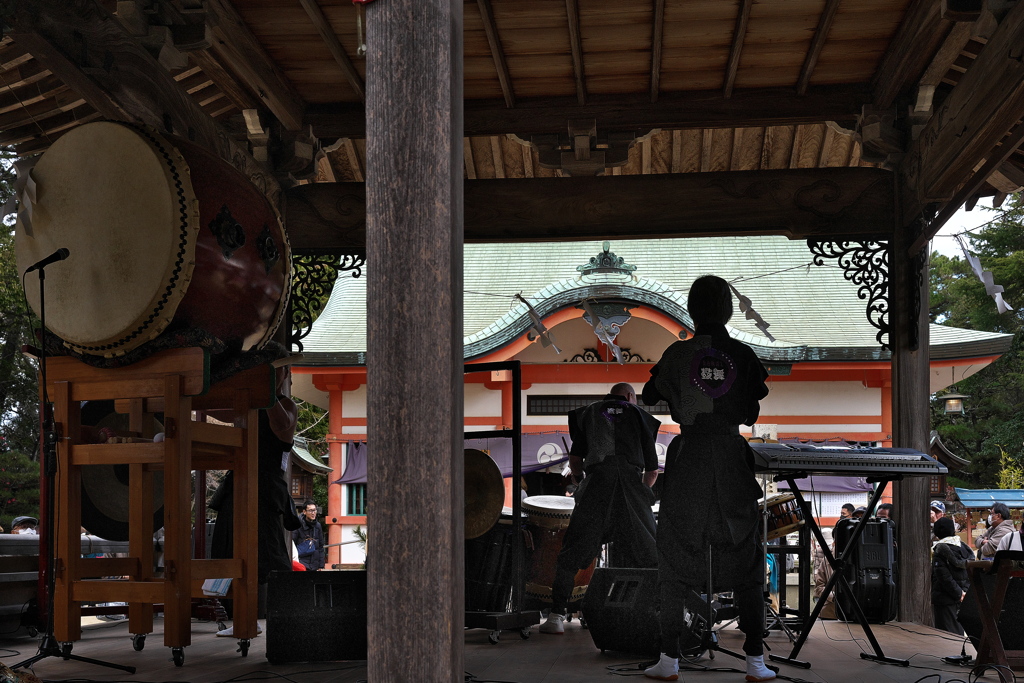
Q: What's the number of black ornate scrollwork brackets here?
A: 2